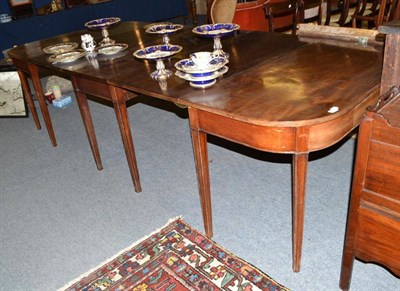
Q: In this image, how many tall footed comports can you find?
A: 4